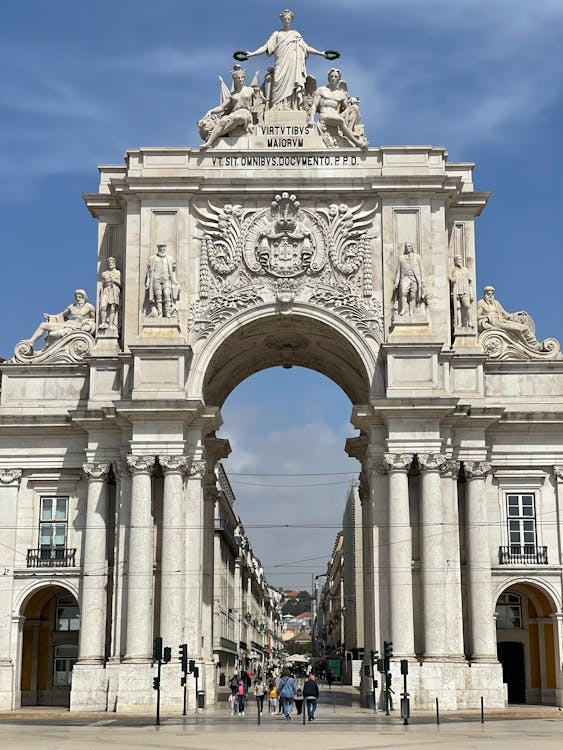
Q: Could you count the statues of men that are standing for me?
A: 4